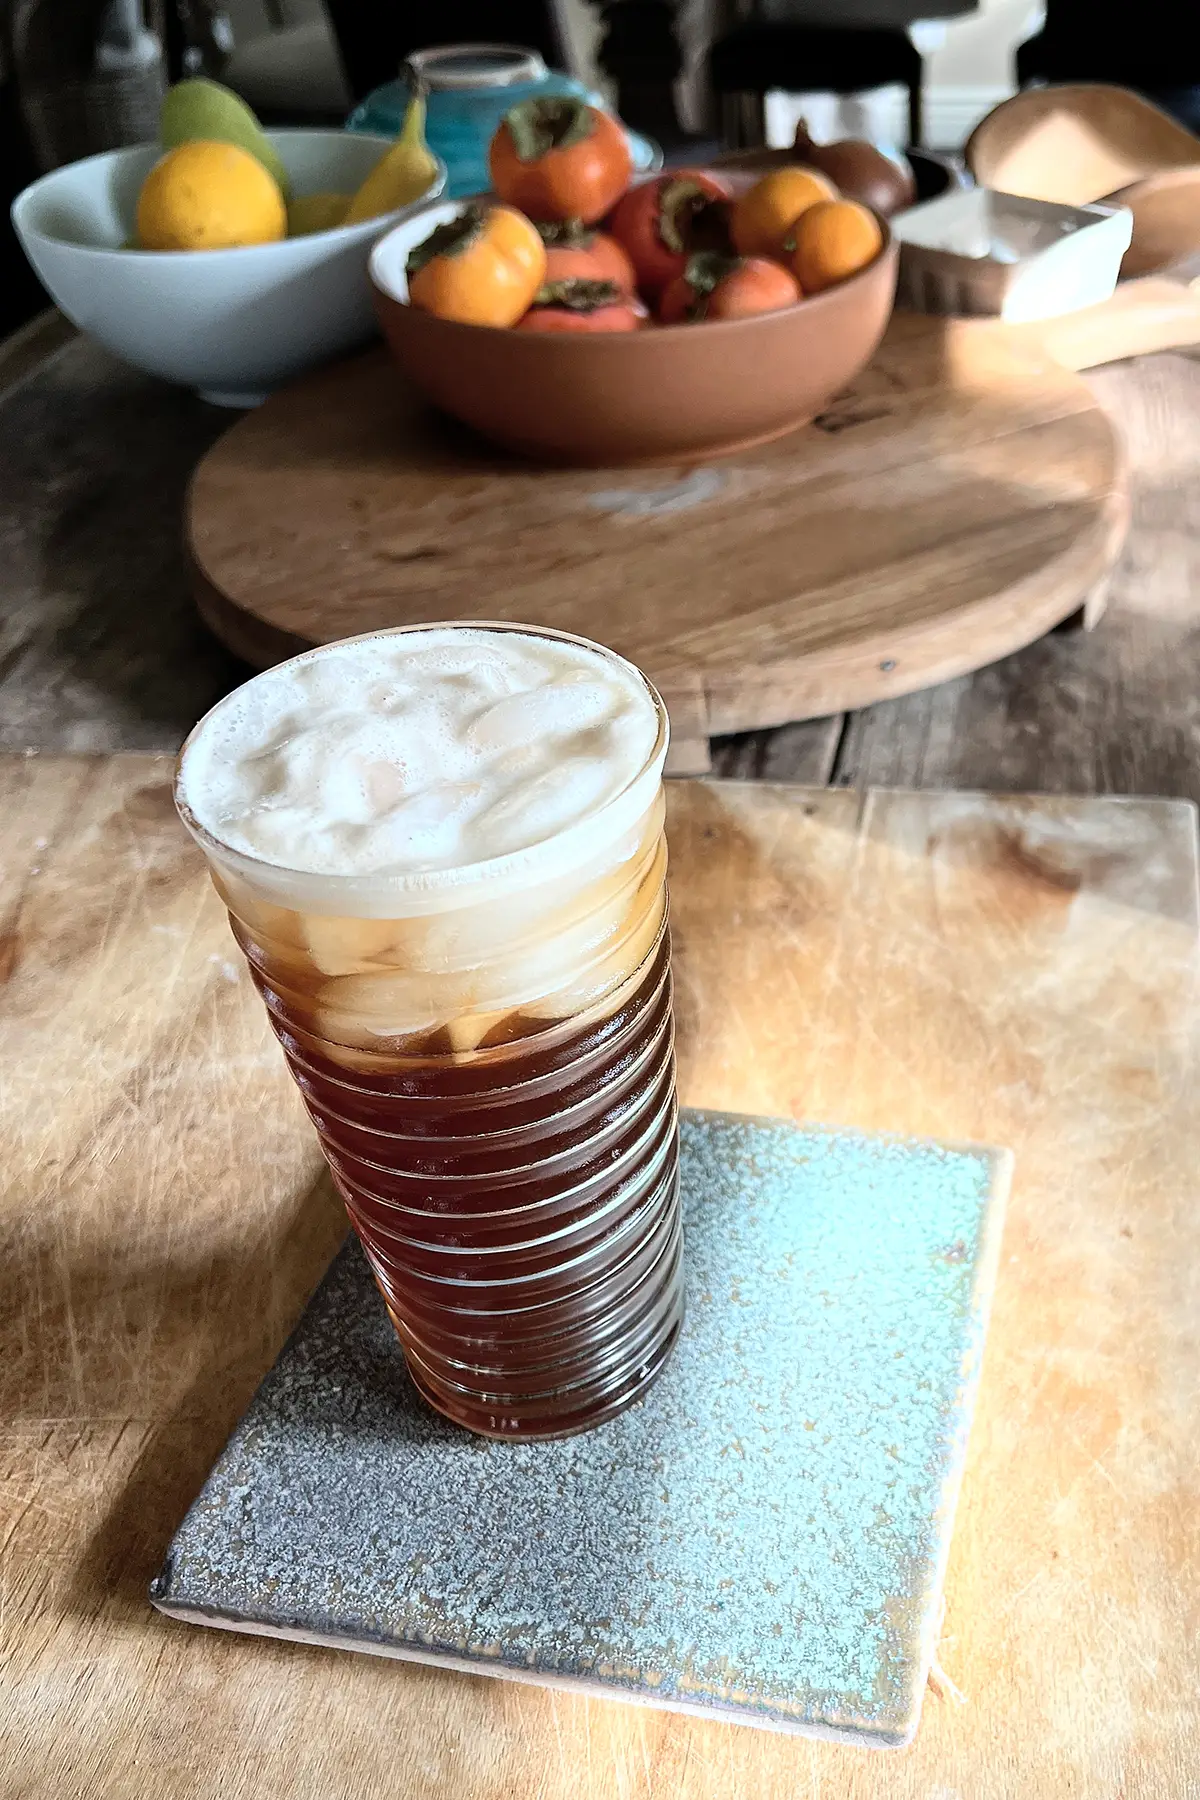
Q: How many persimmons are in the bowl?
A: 6